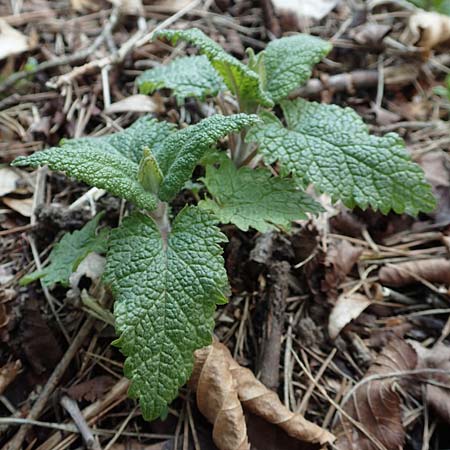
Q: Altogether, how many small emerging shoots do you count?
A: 2